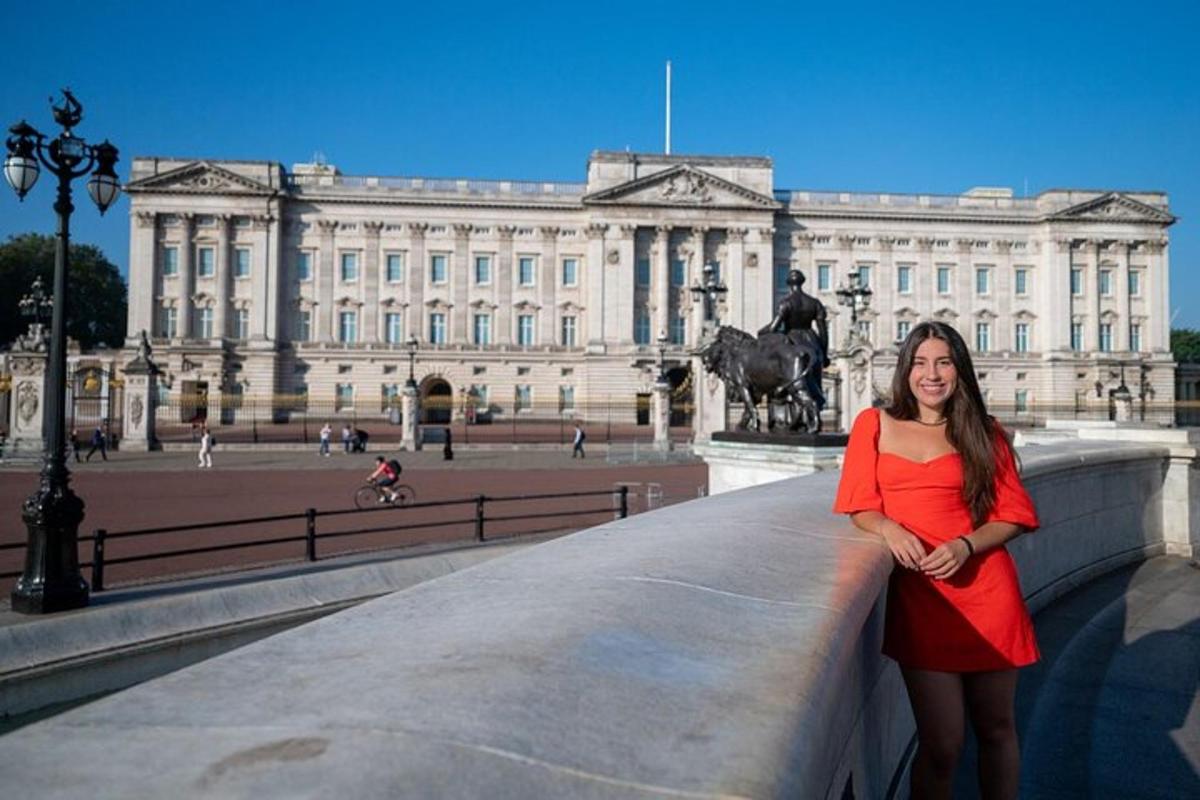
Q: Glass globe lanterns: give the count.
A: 2